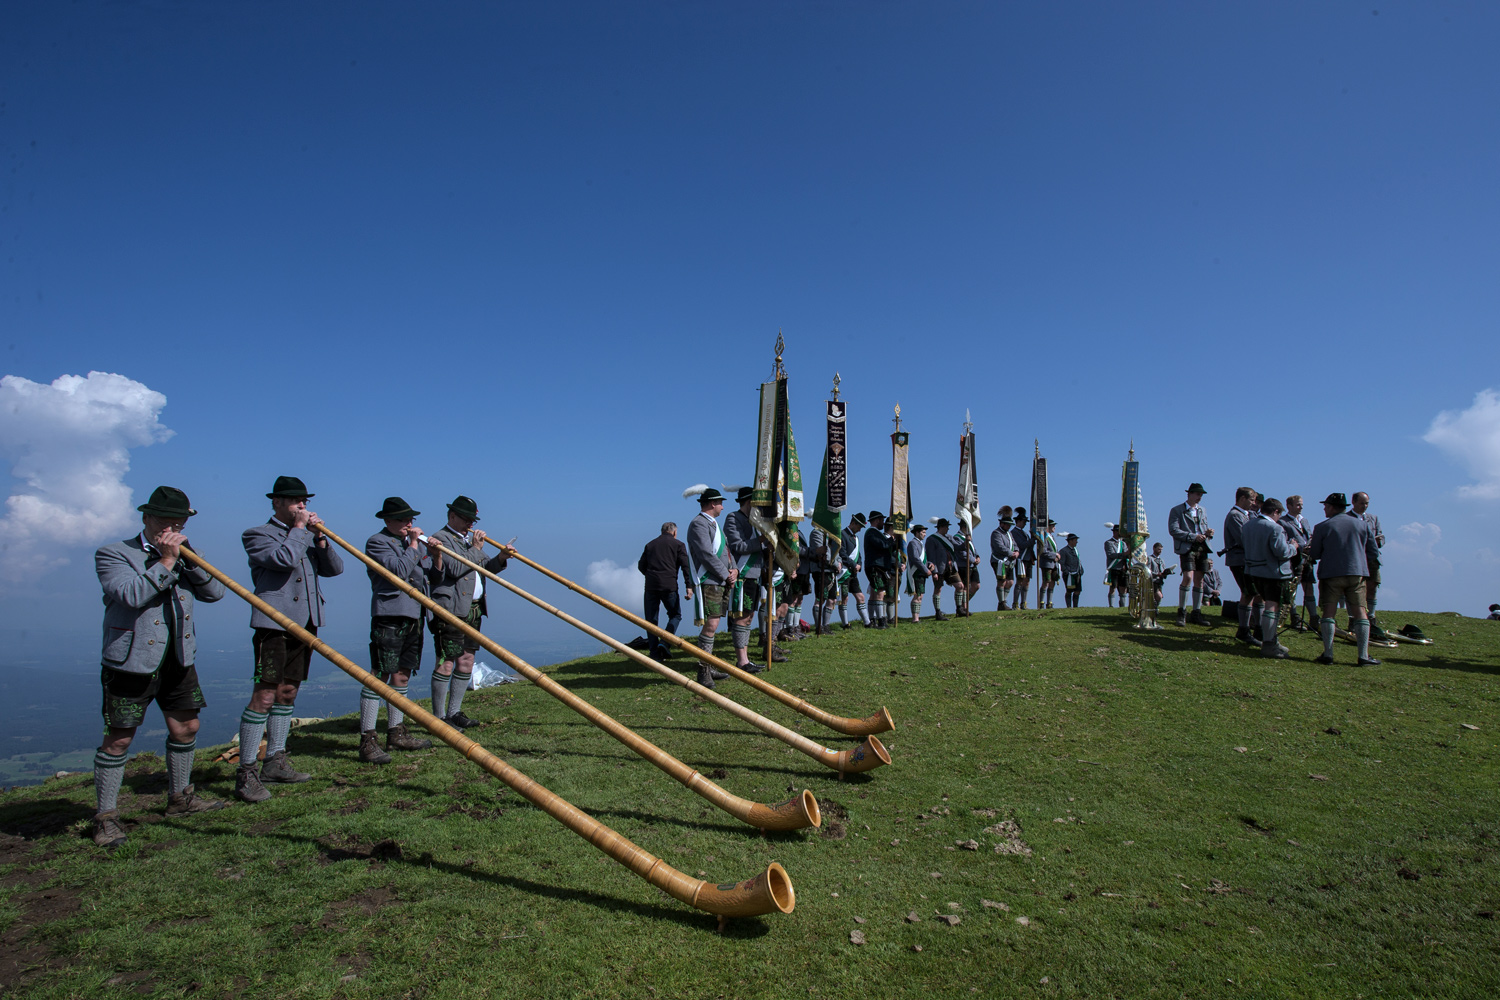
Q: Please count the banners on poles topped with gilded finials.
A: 6